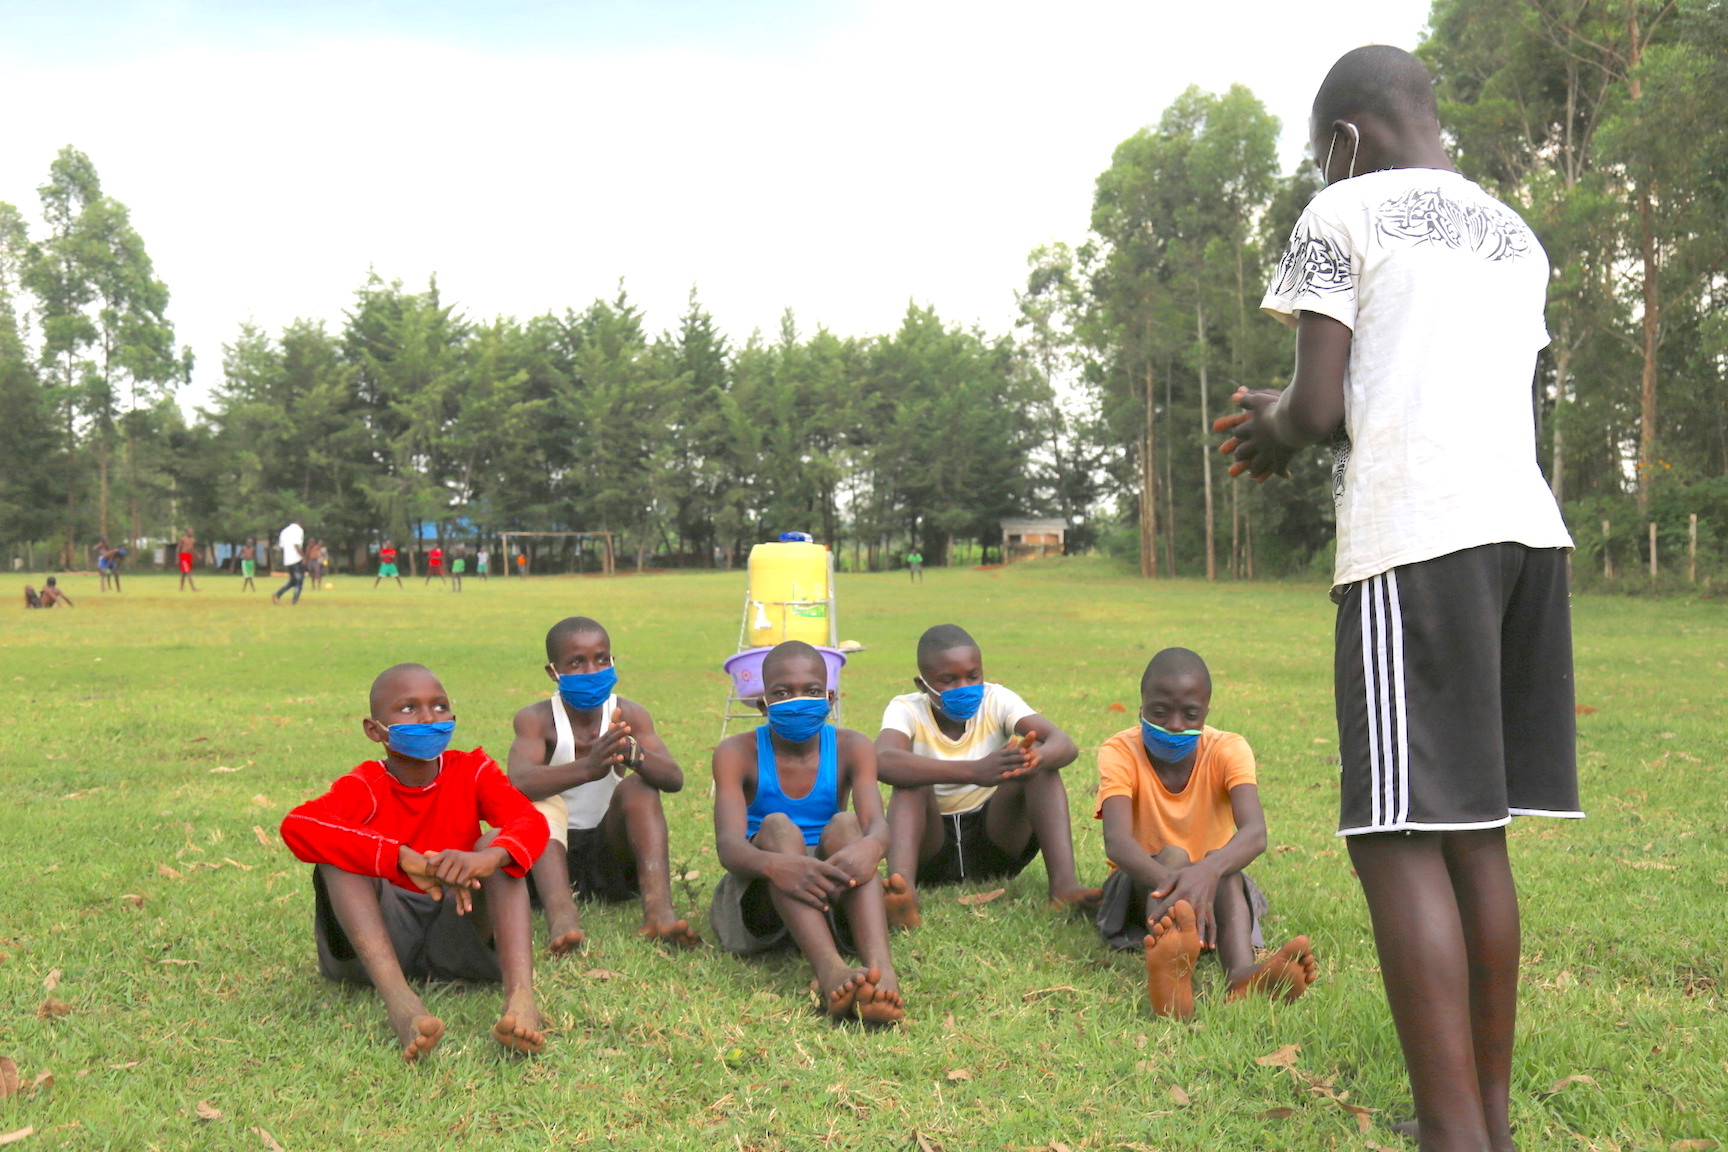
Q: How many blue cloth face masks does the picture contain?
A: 5